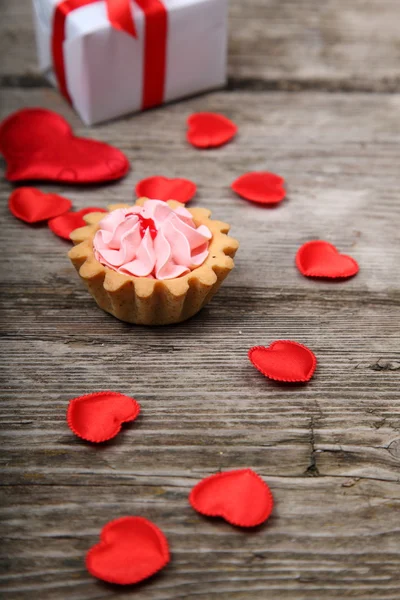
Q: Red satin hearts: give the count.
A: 11